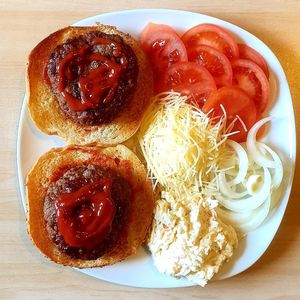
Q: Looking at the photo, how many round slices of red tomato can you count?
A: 7